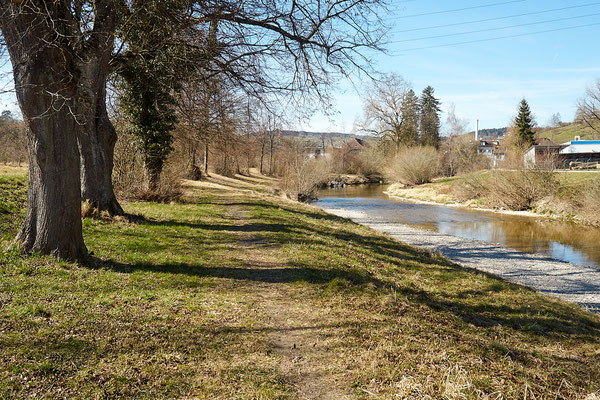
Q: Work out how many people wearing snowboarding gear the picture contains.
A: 0